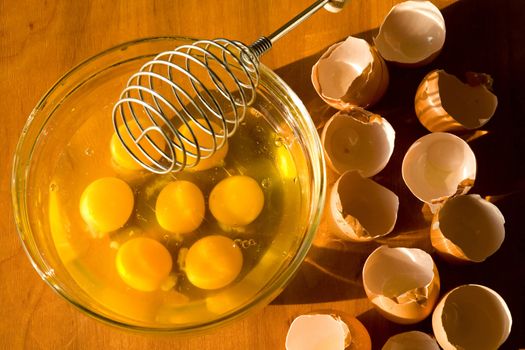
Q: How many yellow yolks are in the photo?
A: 7